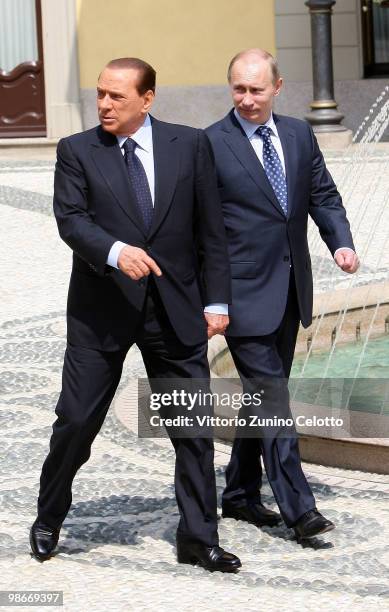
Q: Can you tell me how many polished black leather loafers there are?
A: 4